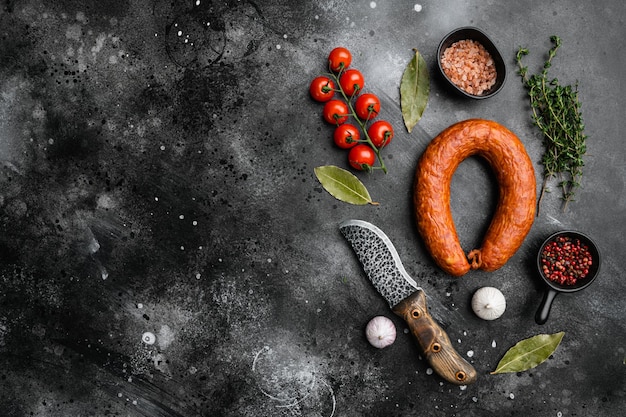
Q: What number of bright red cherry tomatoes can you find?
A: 8